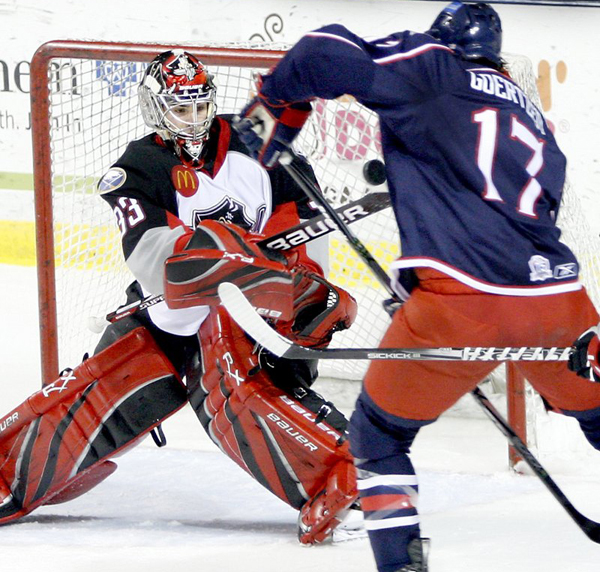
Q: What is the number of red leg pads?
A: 2